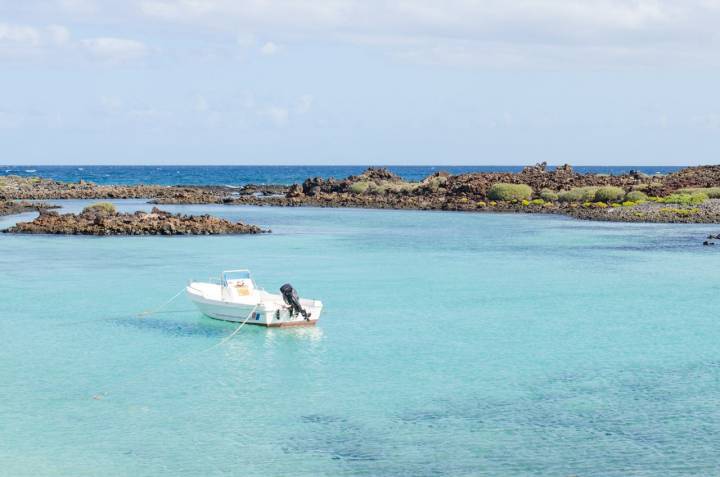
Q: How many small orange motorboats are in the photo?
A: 0